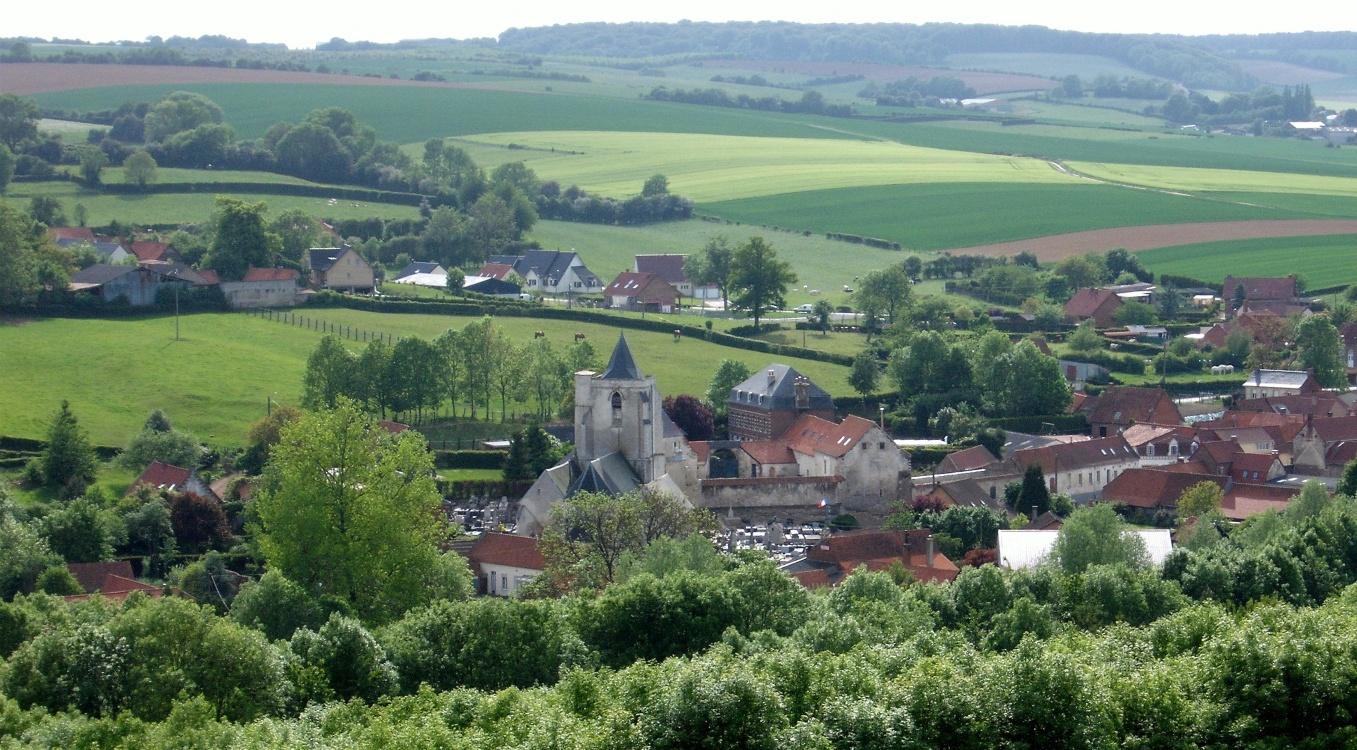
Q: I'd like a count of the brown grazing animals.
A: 3